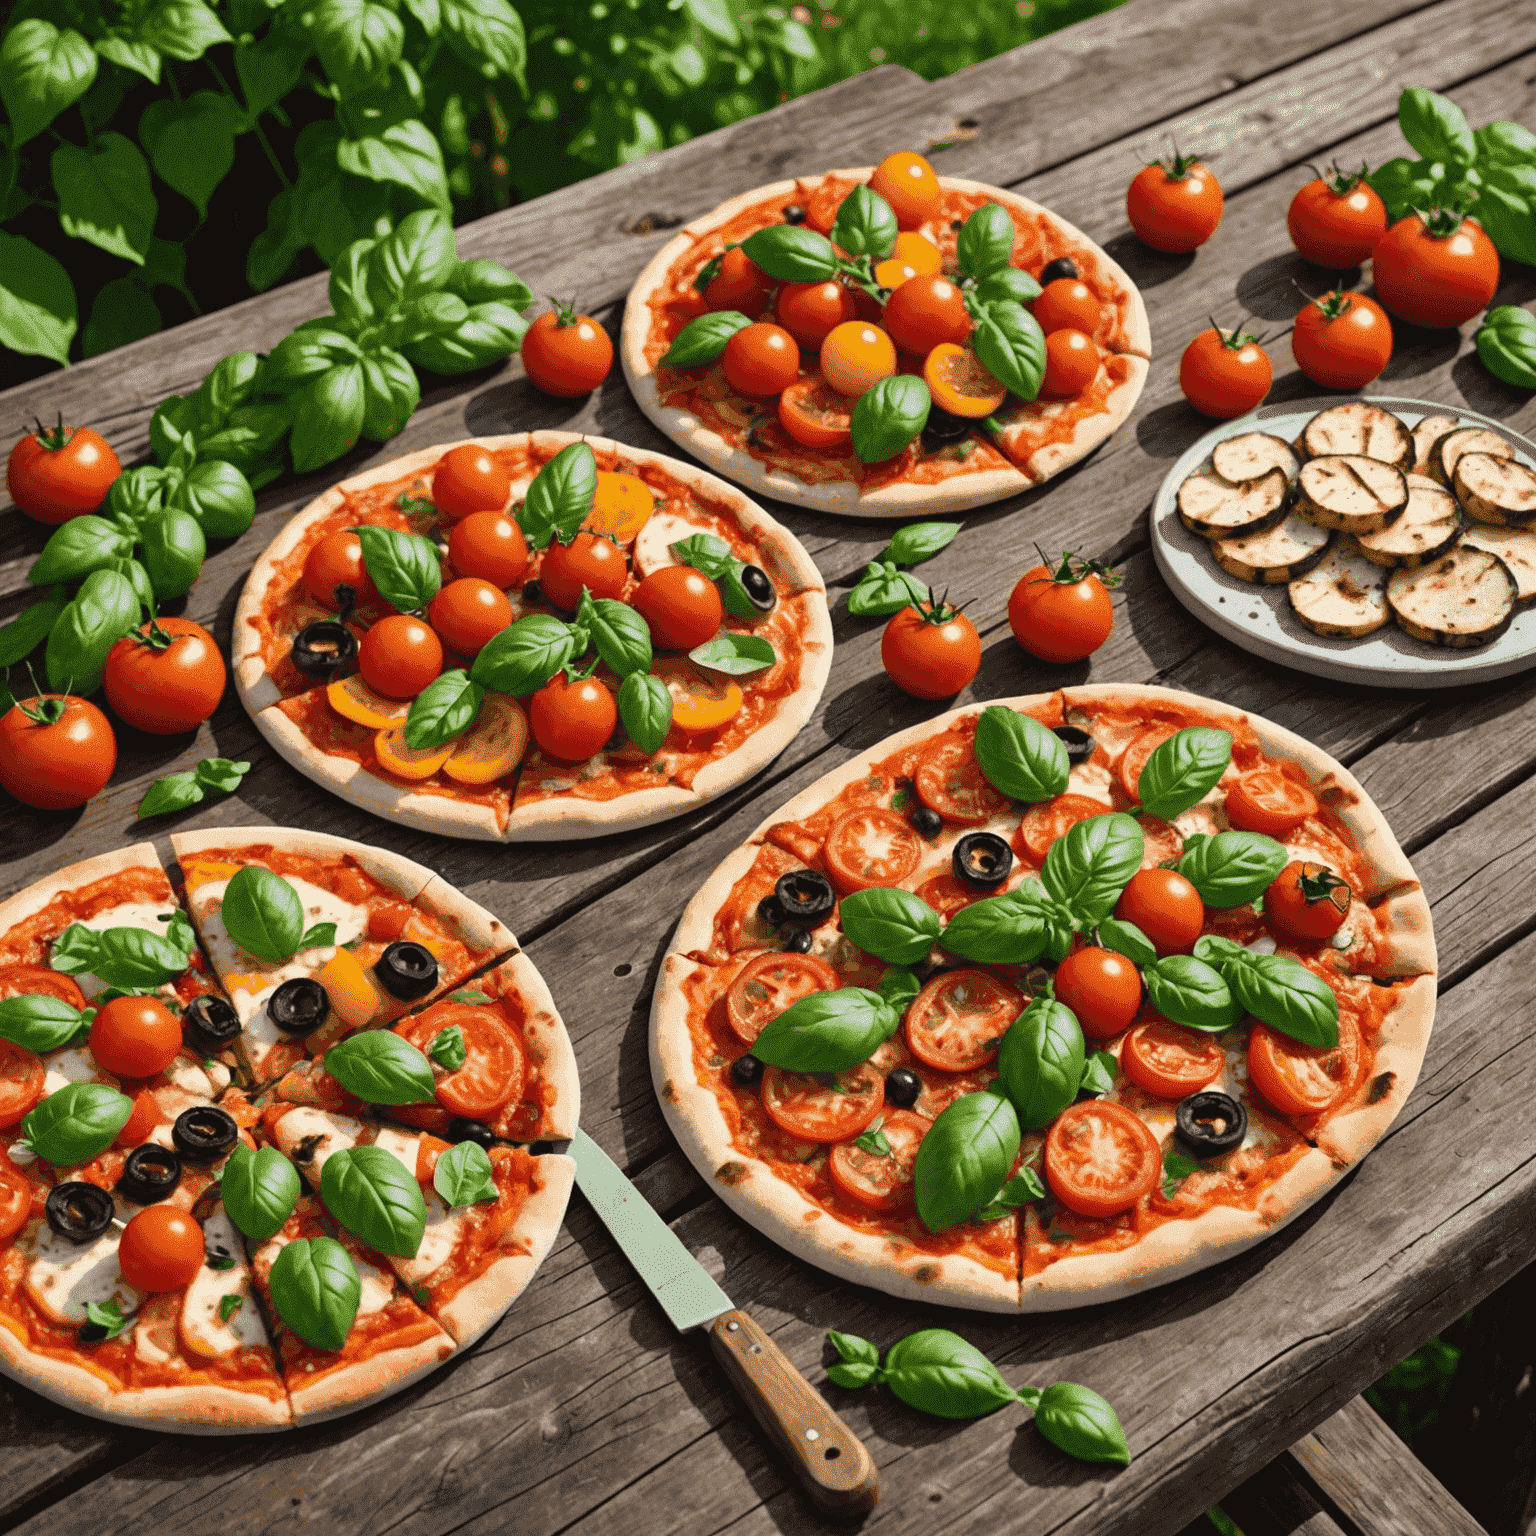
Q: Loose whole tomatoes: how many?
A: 11